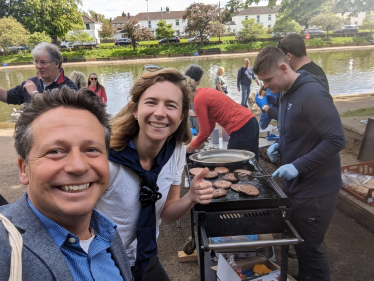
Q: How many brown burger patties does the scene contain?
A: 9